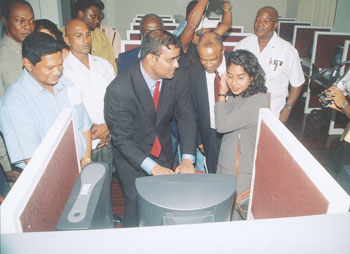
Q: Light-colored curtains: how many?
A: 1